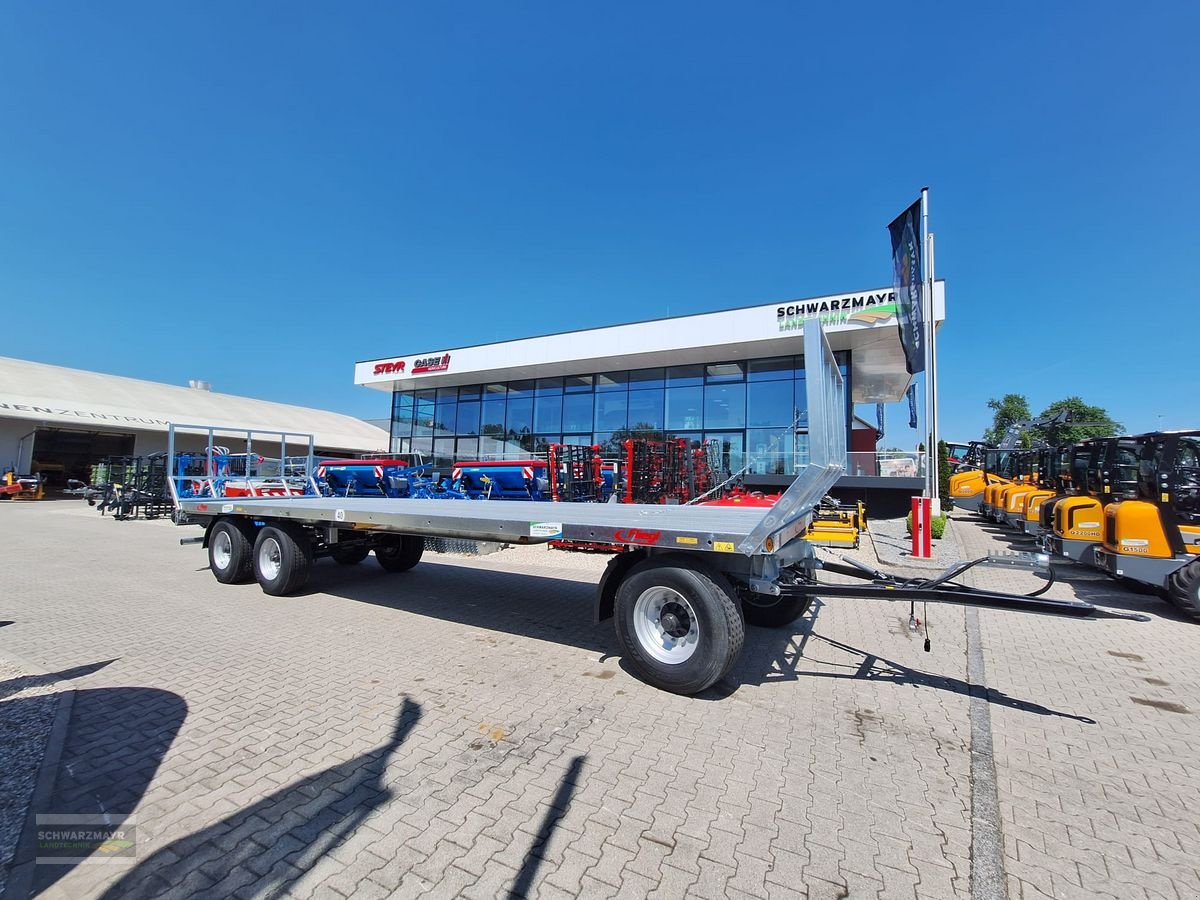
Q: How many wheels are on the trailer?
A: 6